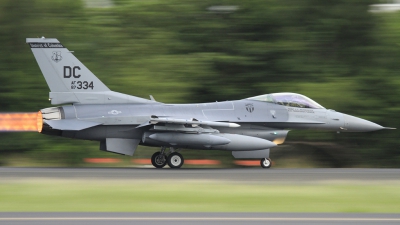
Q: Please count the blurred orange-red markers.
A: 4